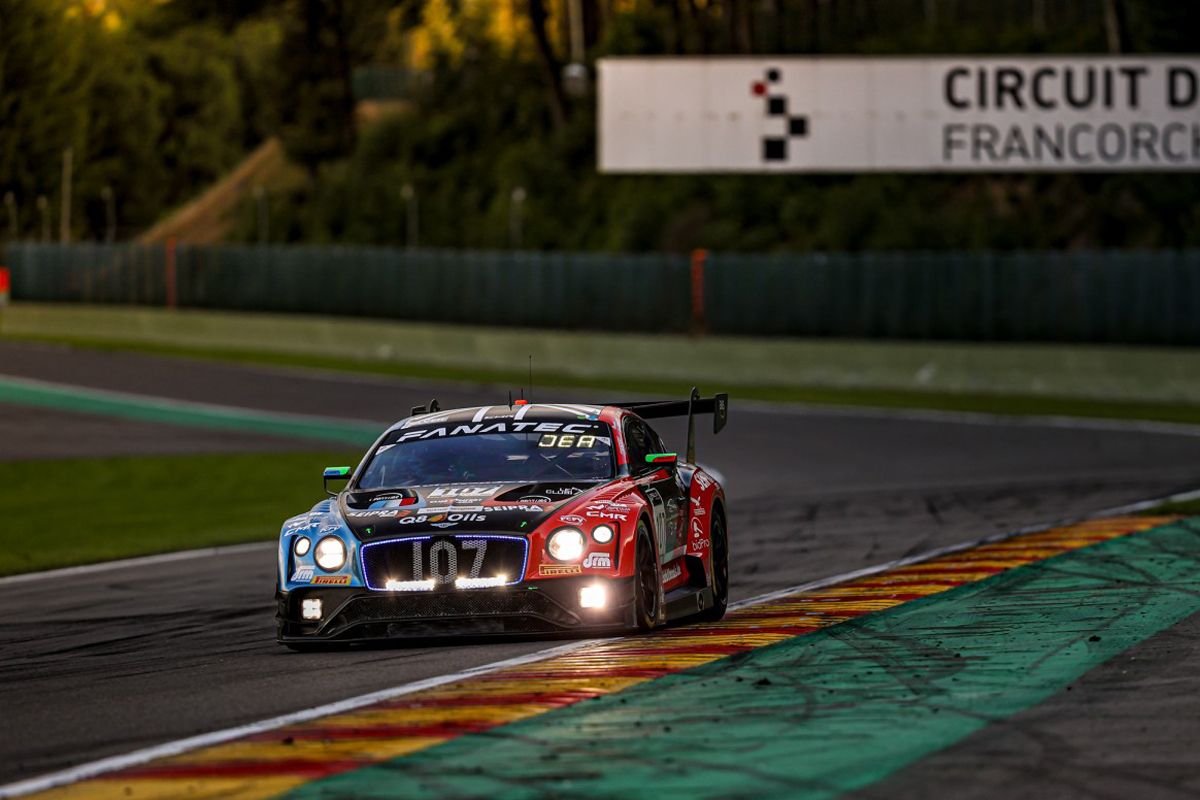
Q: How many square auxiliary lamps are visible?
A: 2